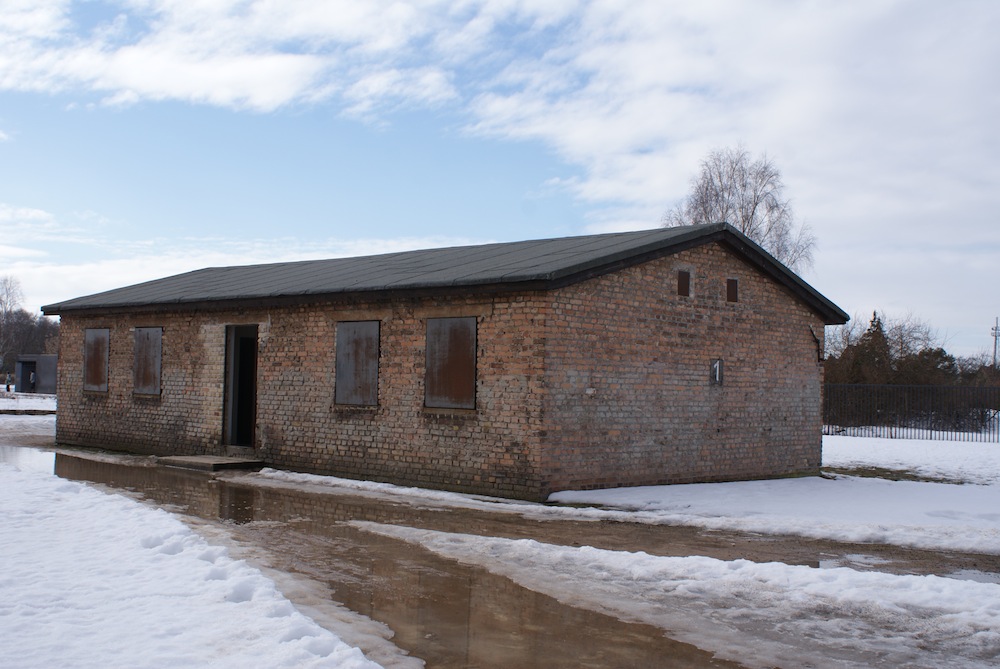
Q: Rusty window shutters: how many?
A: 4